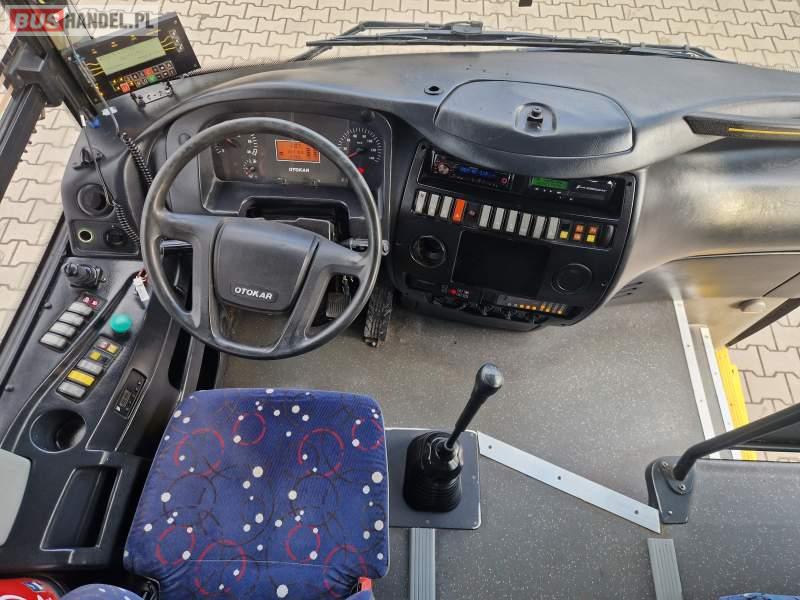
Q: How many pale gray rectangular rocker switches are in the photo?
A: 15